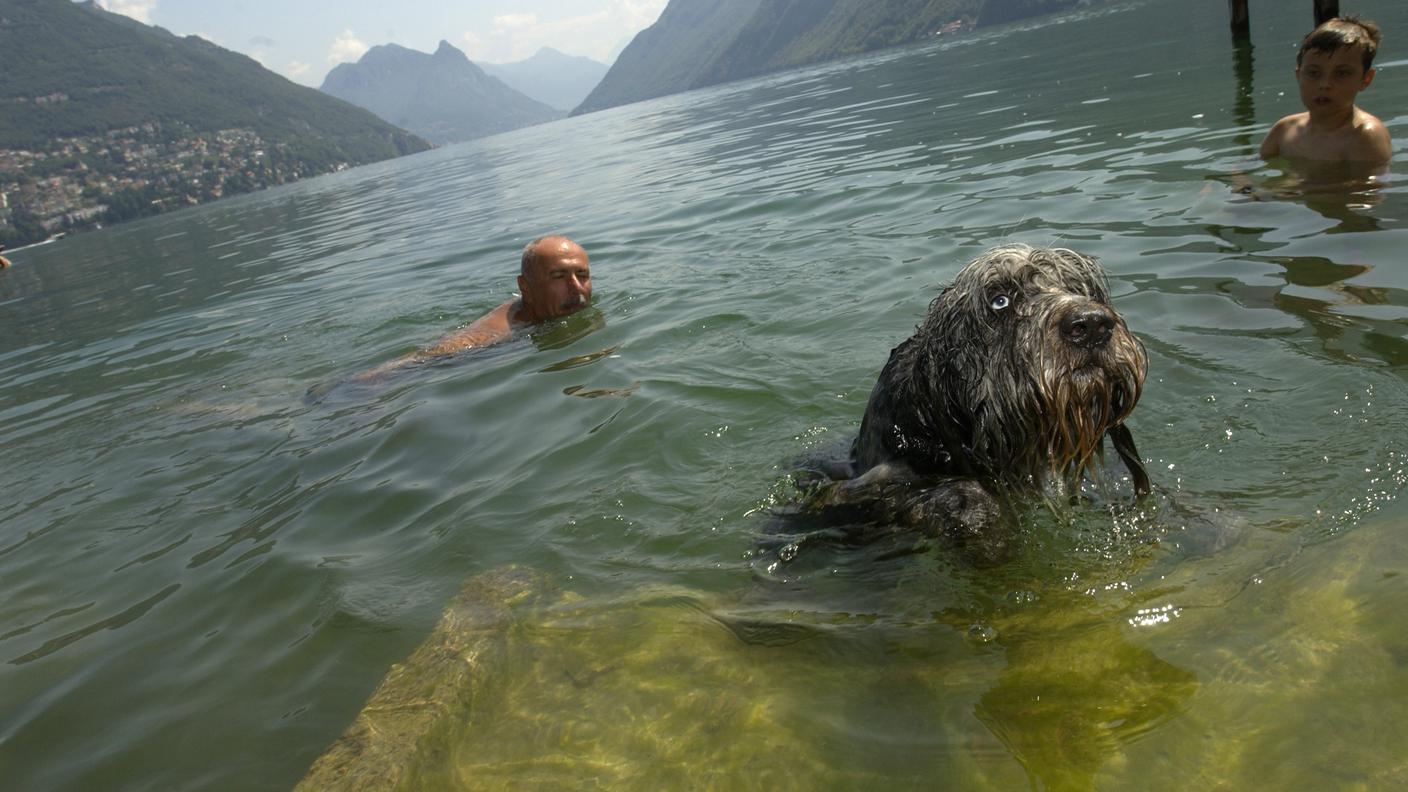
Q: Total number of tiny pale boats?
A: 1